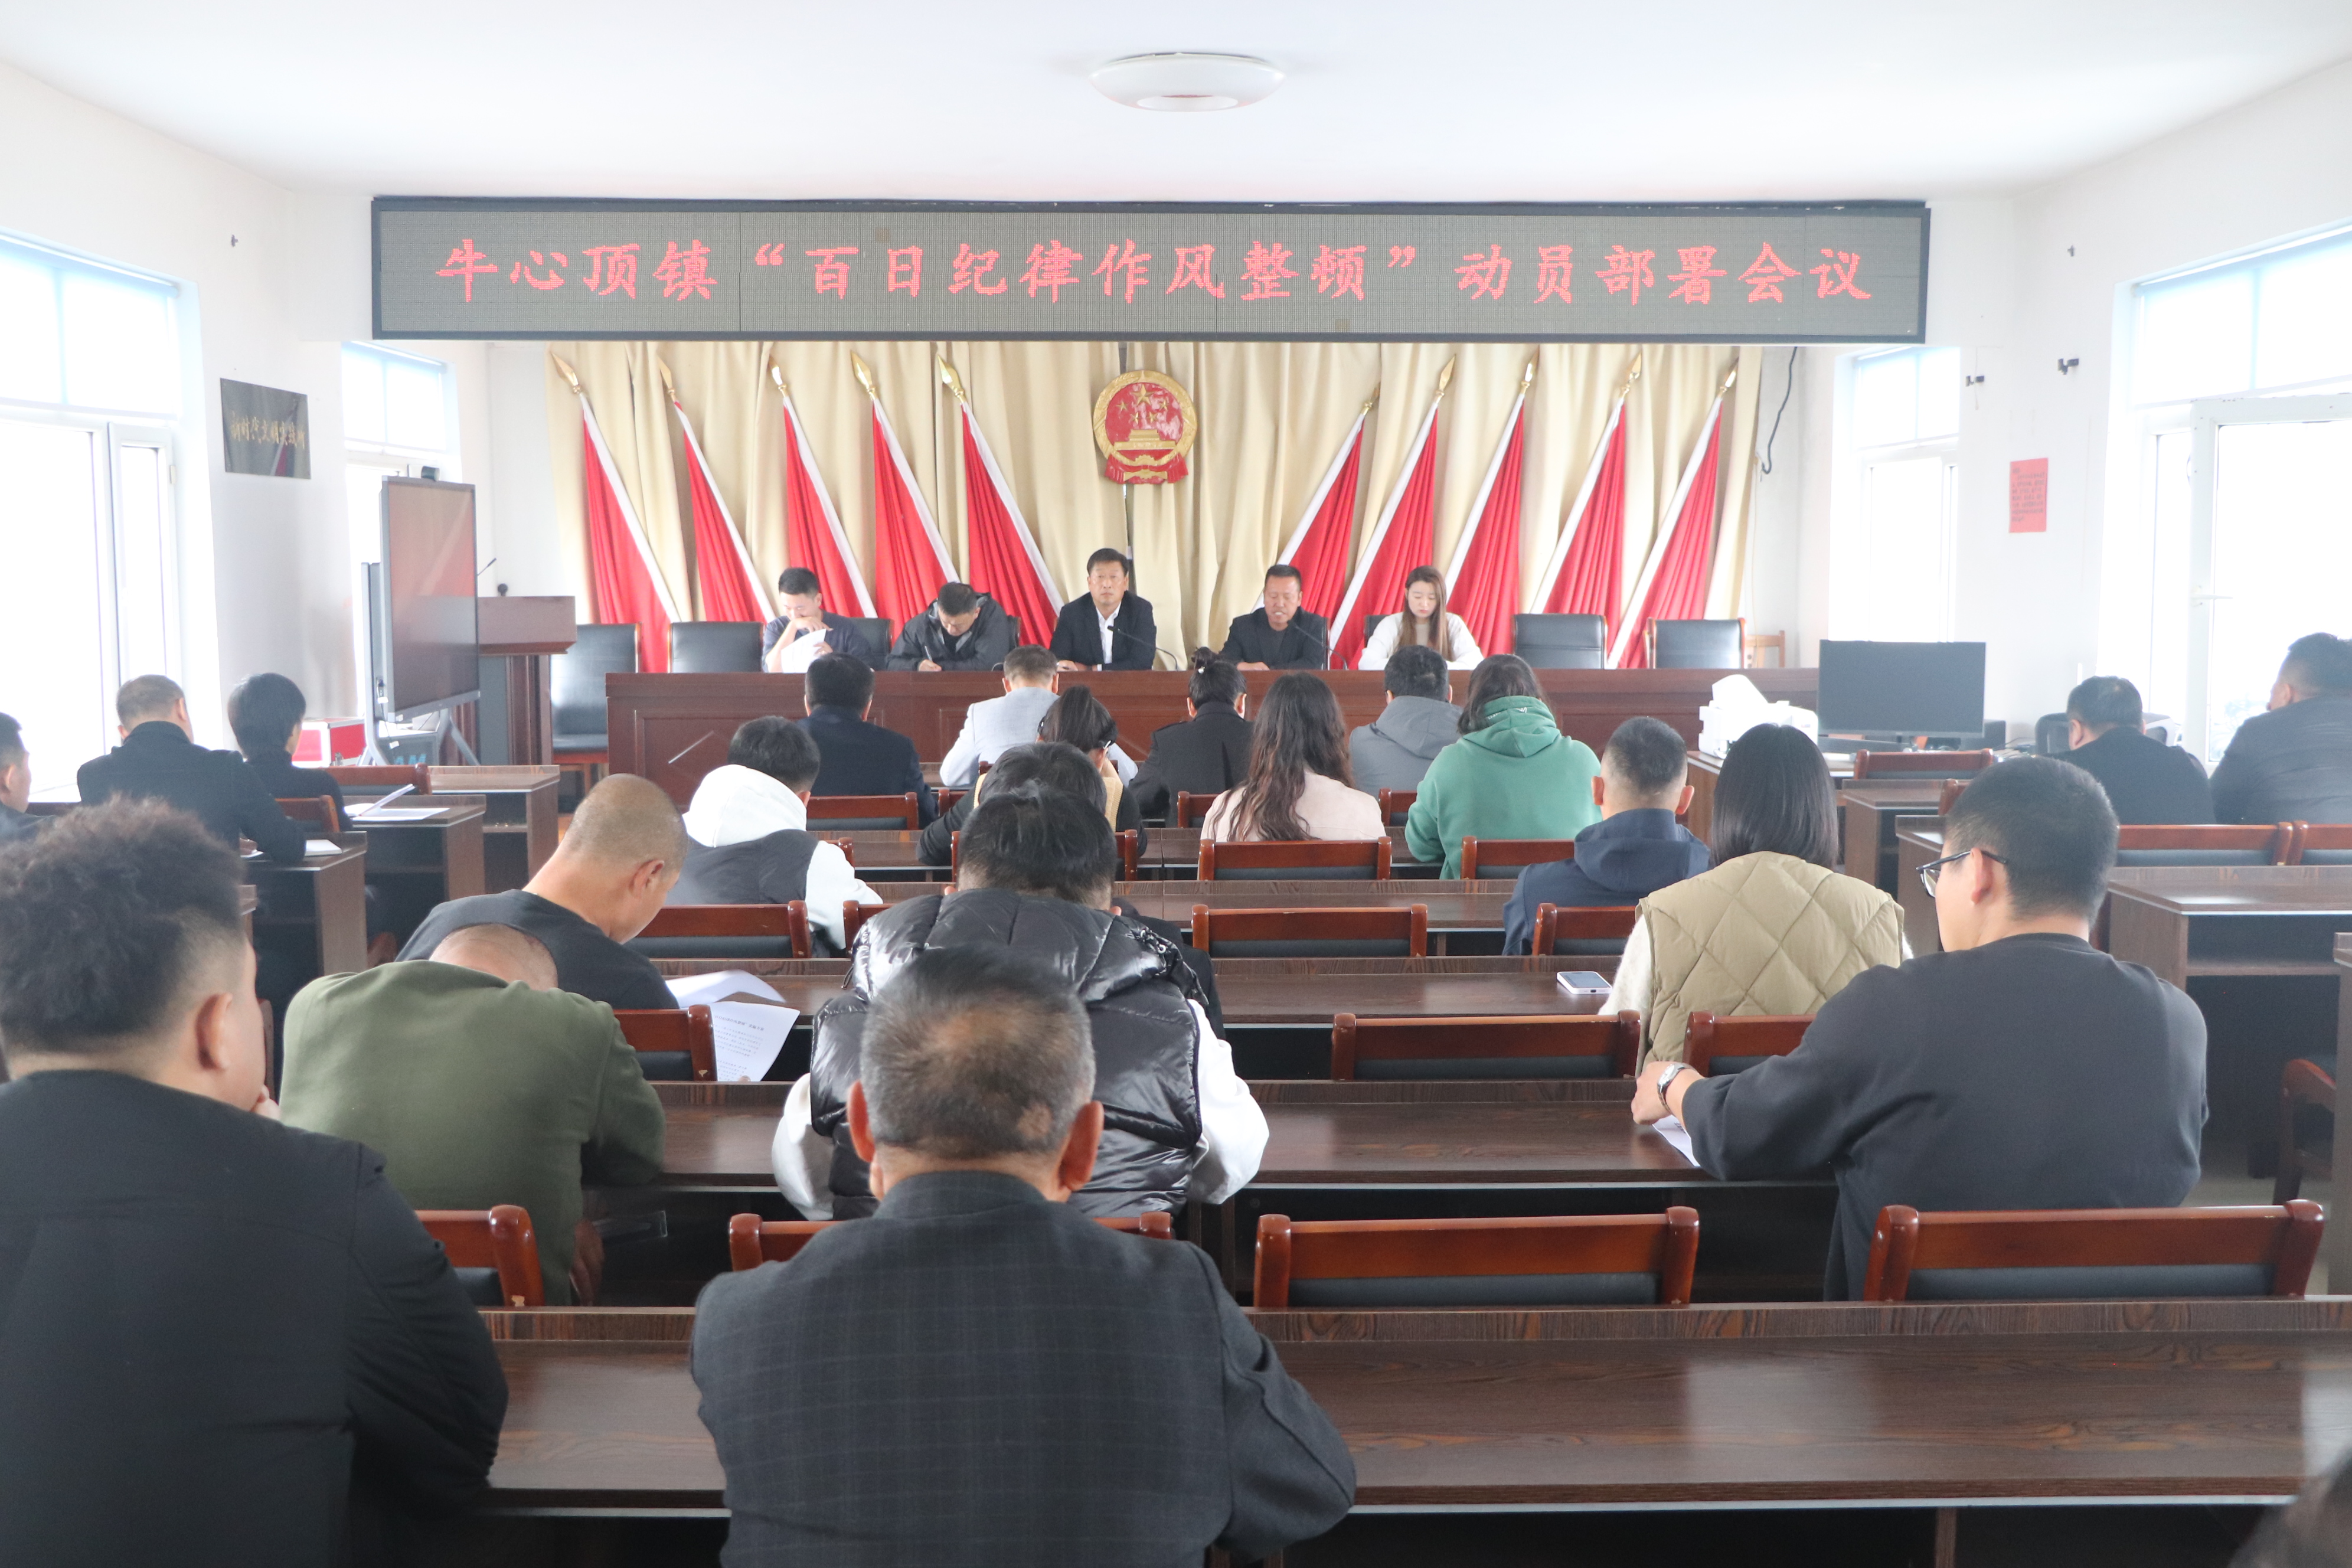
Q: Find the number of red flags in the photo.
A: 10